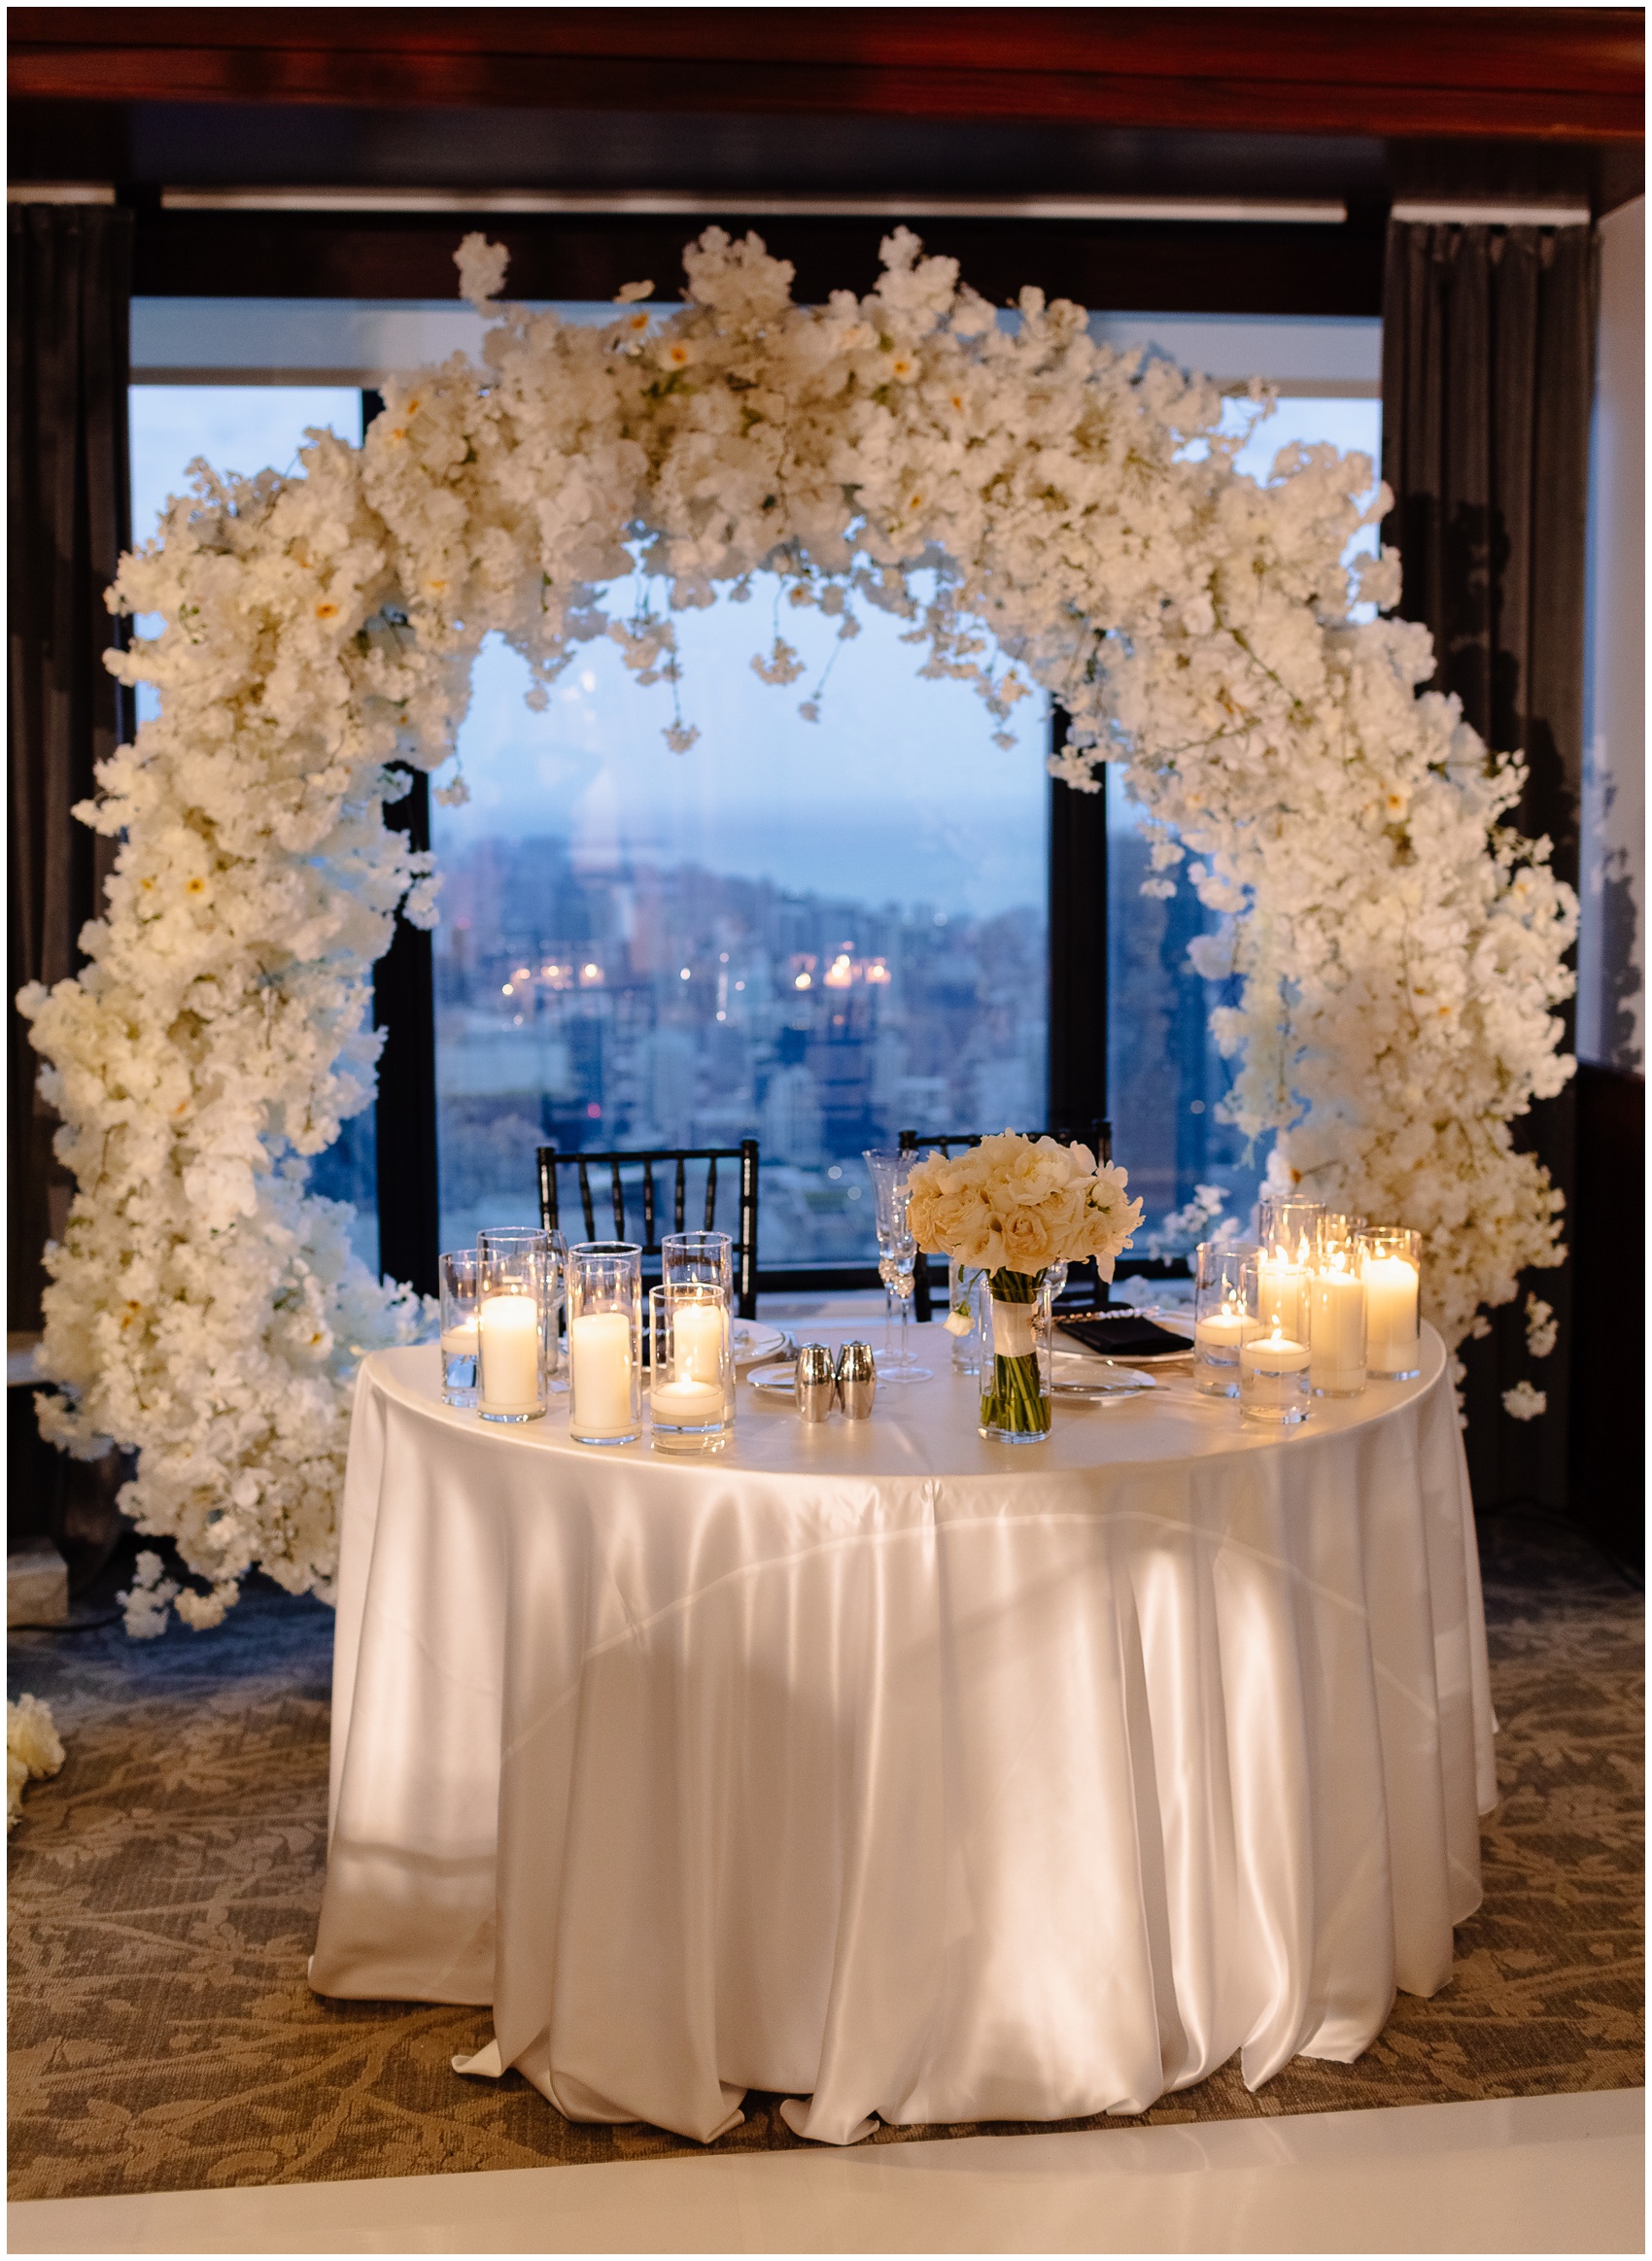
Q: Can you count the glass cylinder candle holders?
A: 11